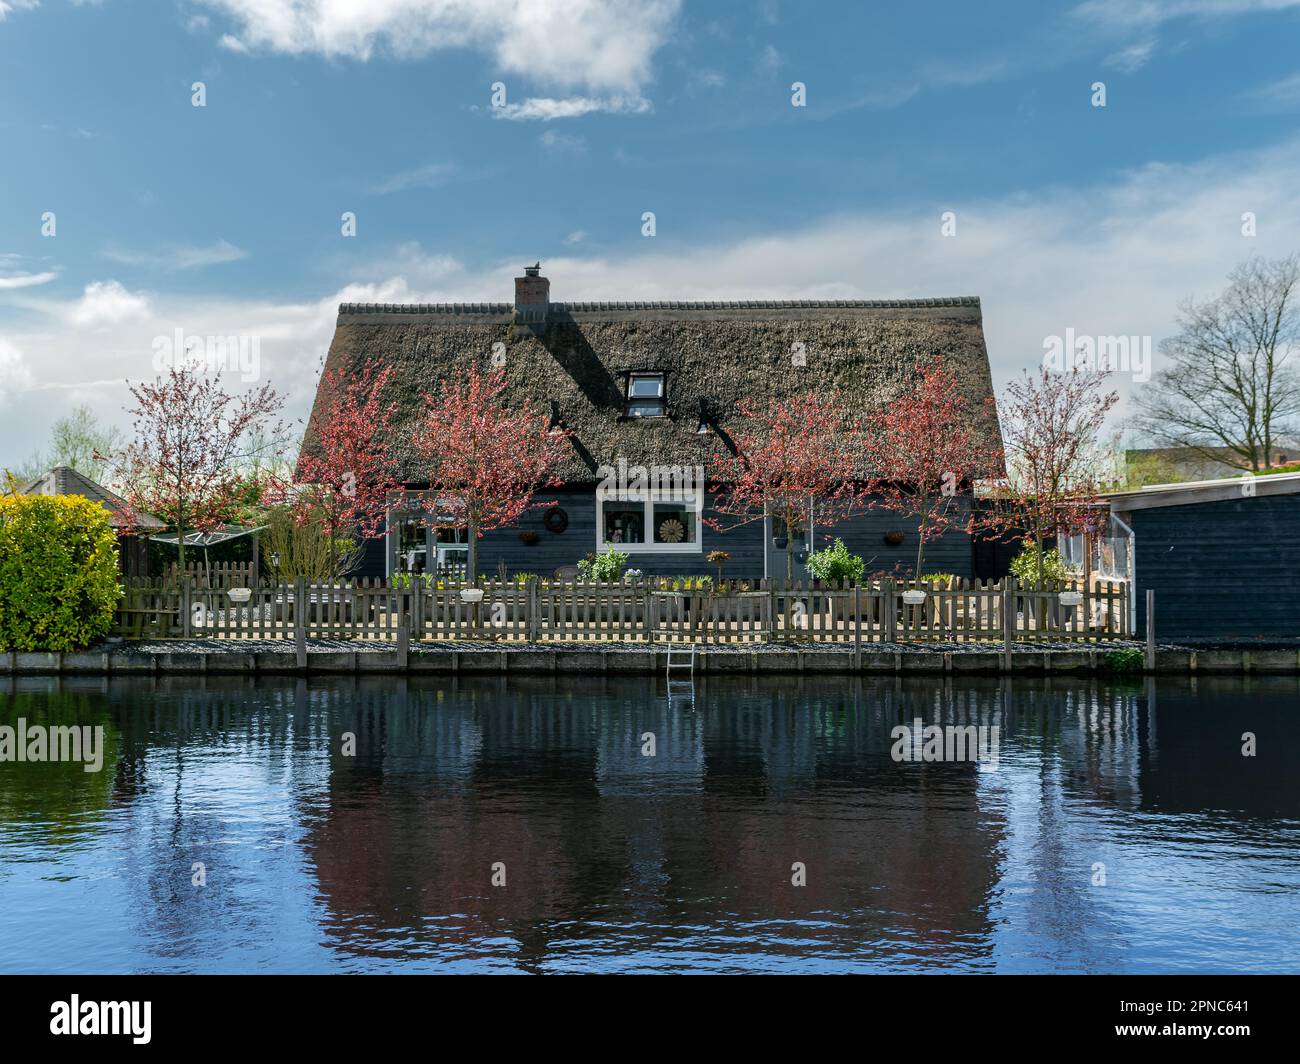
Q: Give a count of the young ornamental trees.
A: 6